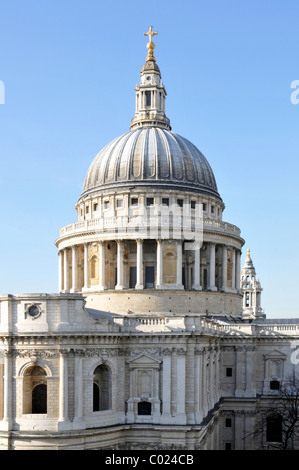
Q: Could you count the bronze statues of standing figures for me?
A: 0